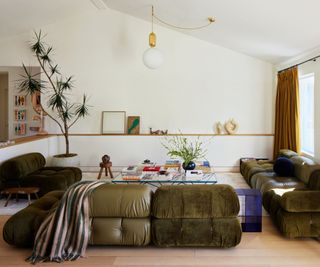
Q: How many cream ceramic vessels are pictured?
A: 2